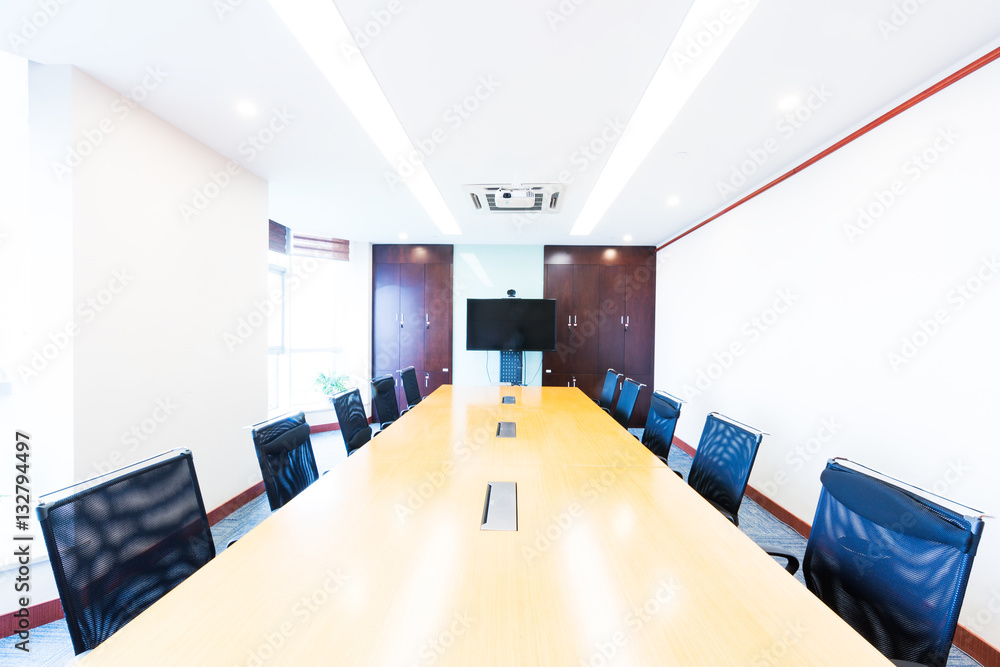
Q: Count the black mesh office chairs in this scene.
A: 10